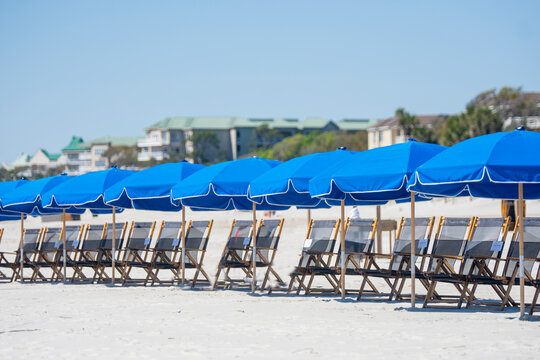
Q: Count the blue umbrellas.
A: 8